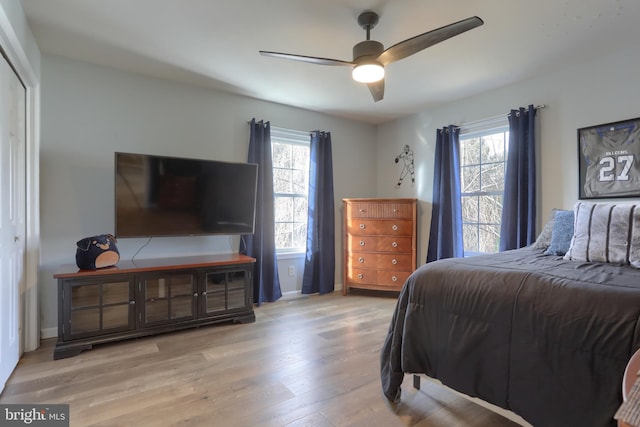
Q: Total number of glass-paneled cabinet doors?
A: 3